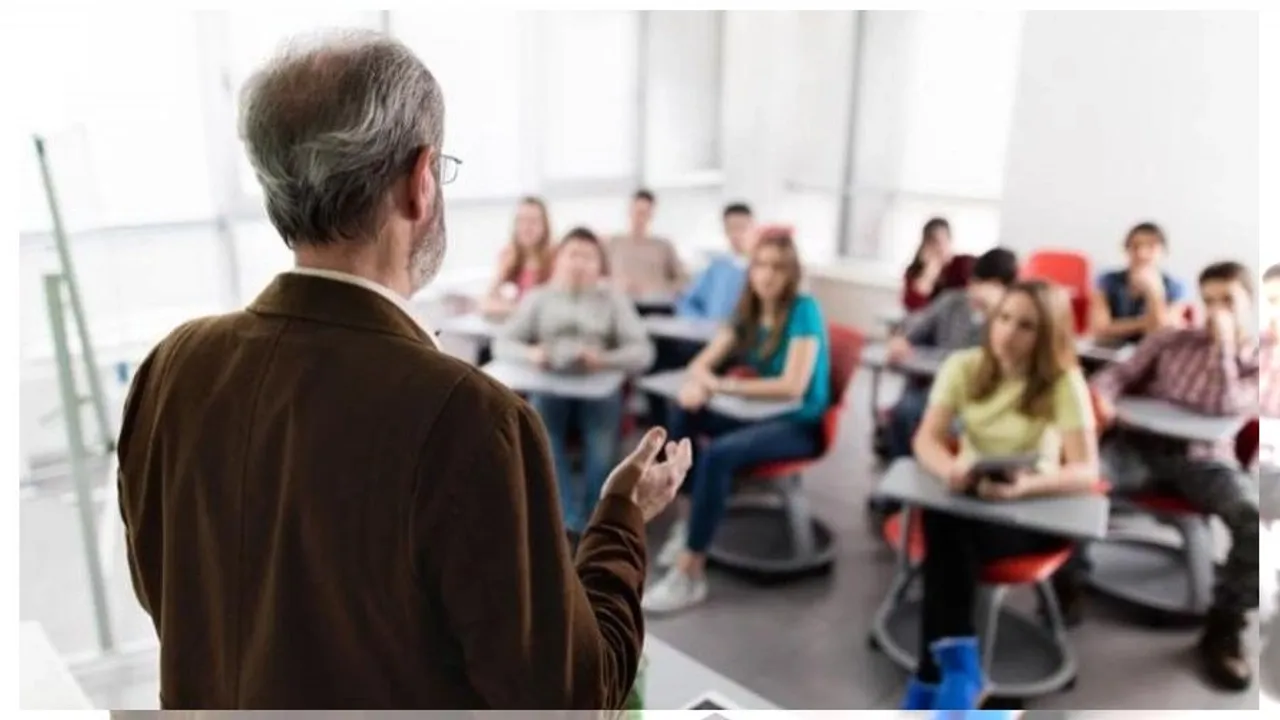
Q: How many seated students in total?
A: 10